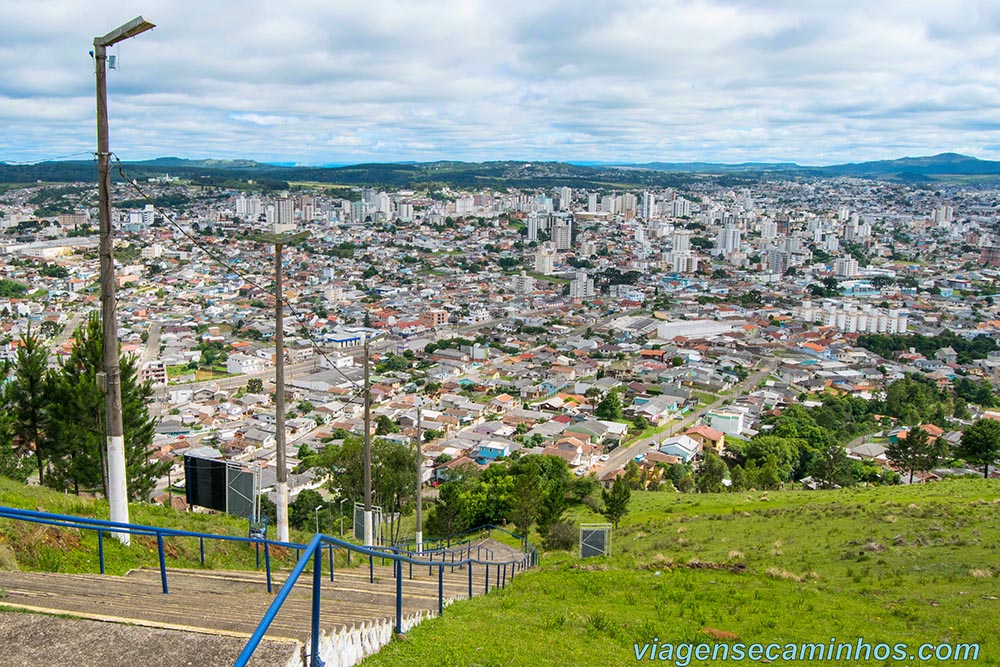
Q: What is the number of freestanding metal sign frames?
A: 3